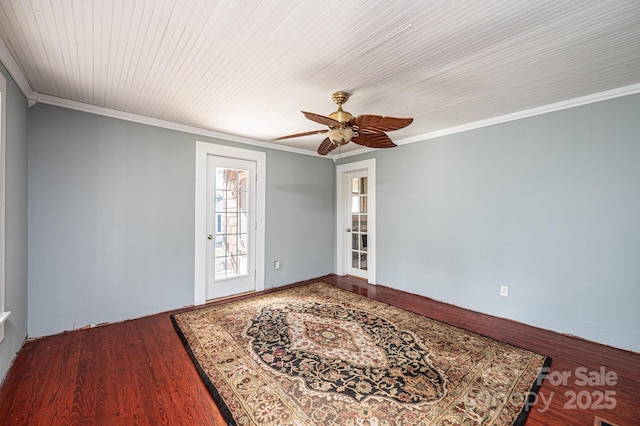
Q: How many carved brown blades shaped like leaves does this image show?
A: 5